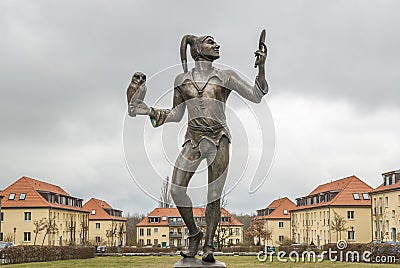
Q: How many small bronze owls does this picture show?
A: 1